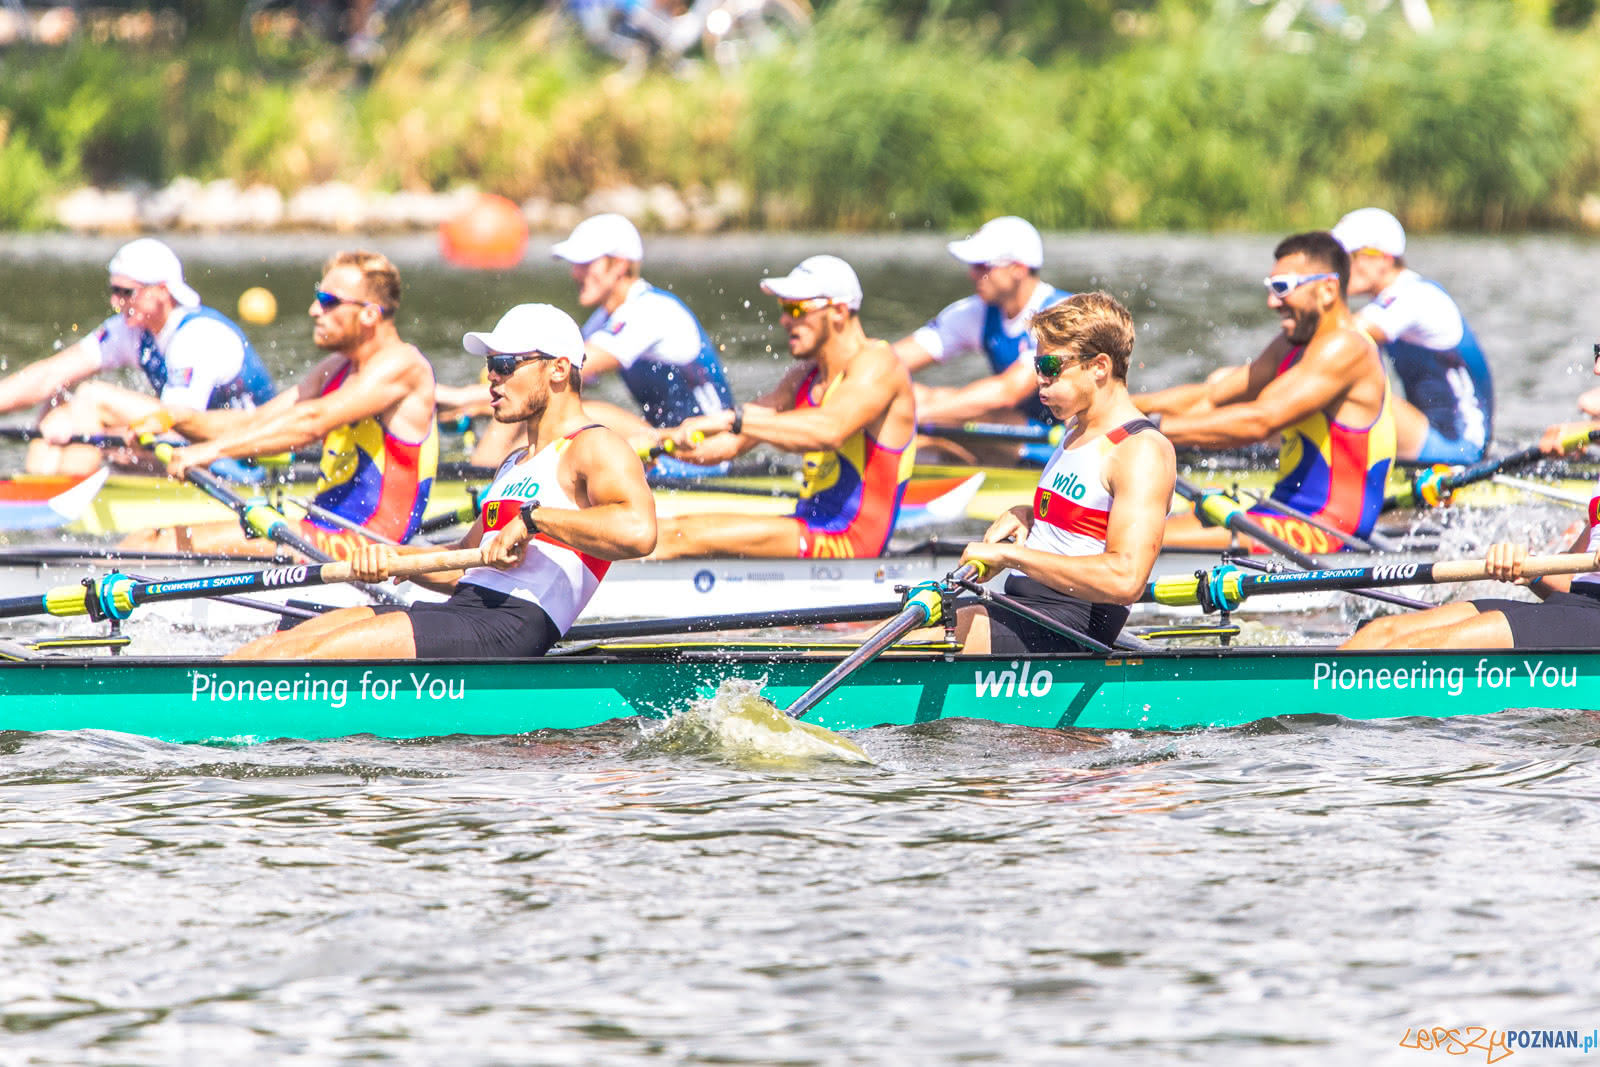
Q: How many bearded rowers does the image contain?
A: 4